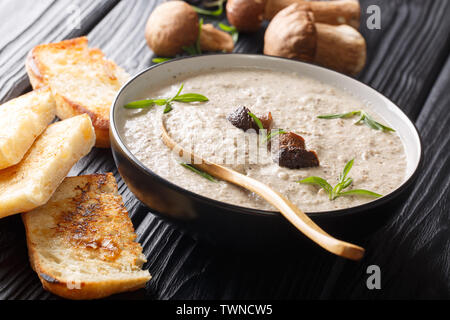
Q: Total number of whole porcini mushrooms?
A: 3